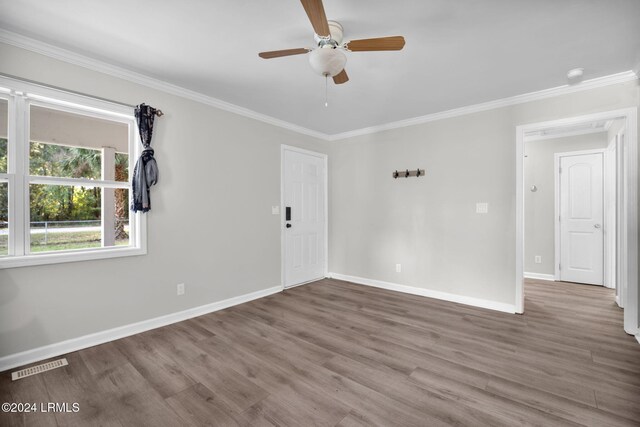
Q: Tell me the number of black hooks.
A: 3